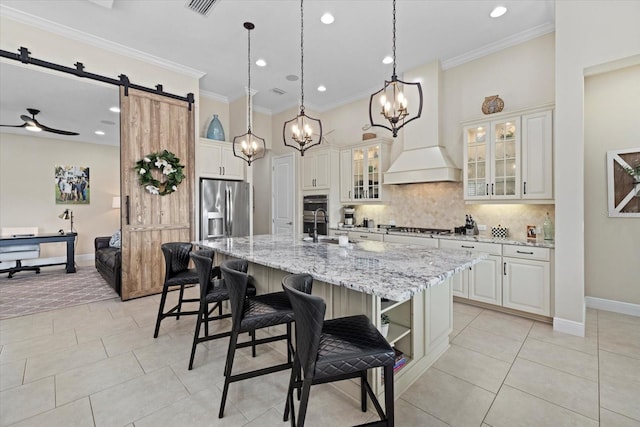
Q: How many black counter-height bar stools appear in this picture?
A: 4